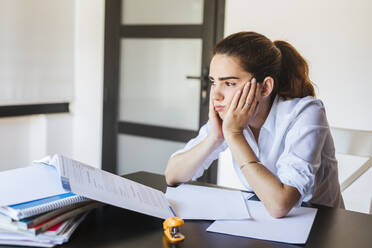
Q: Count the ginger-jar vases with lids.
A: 0